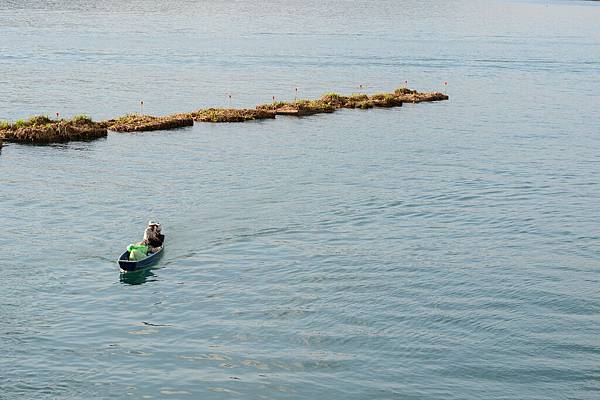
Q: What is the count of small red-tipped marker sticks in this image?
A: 8